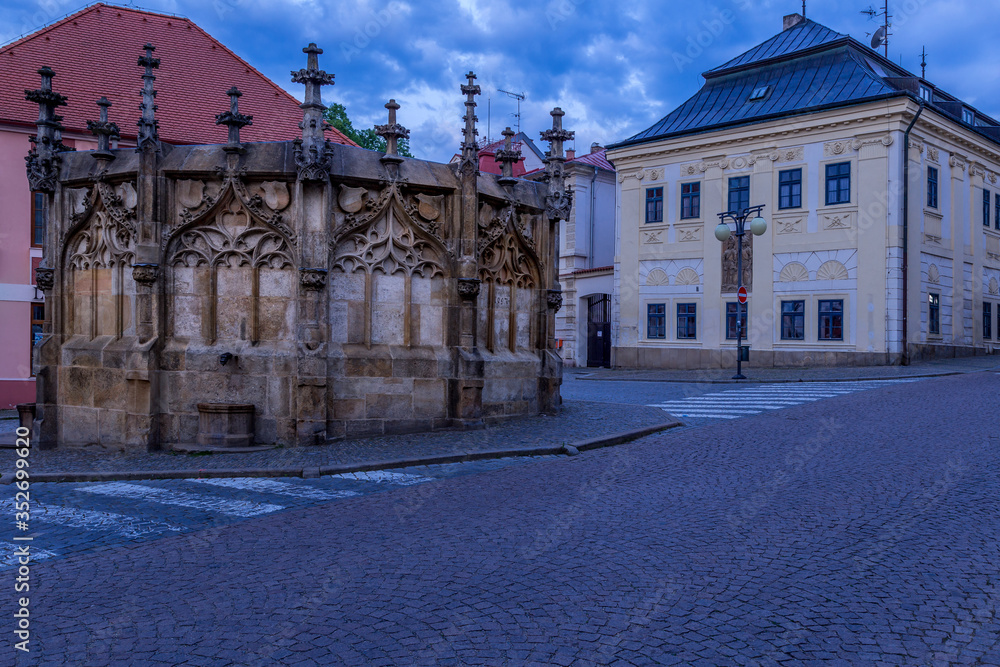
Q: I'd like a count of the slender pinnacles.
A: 9